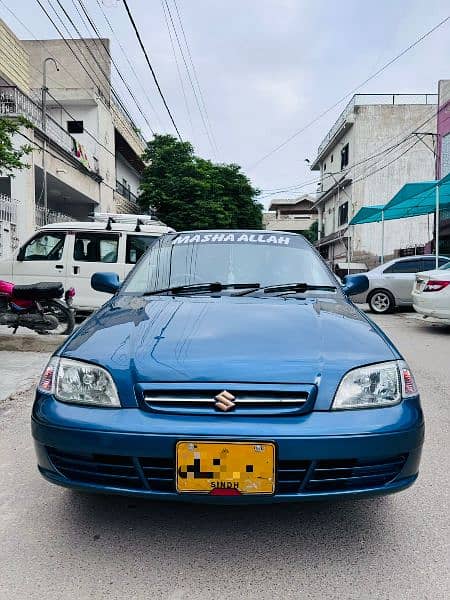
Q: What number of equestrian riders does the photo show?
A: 0